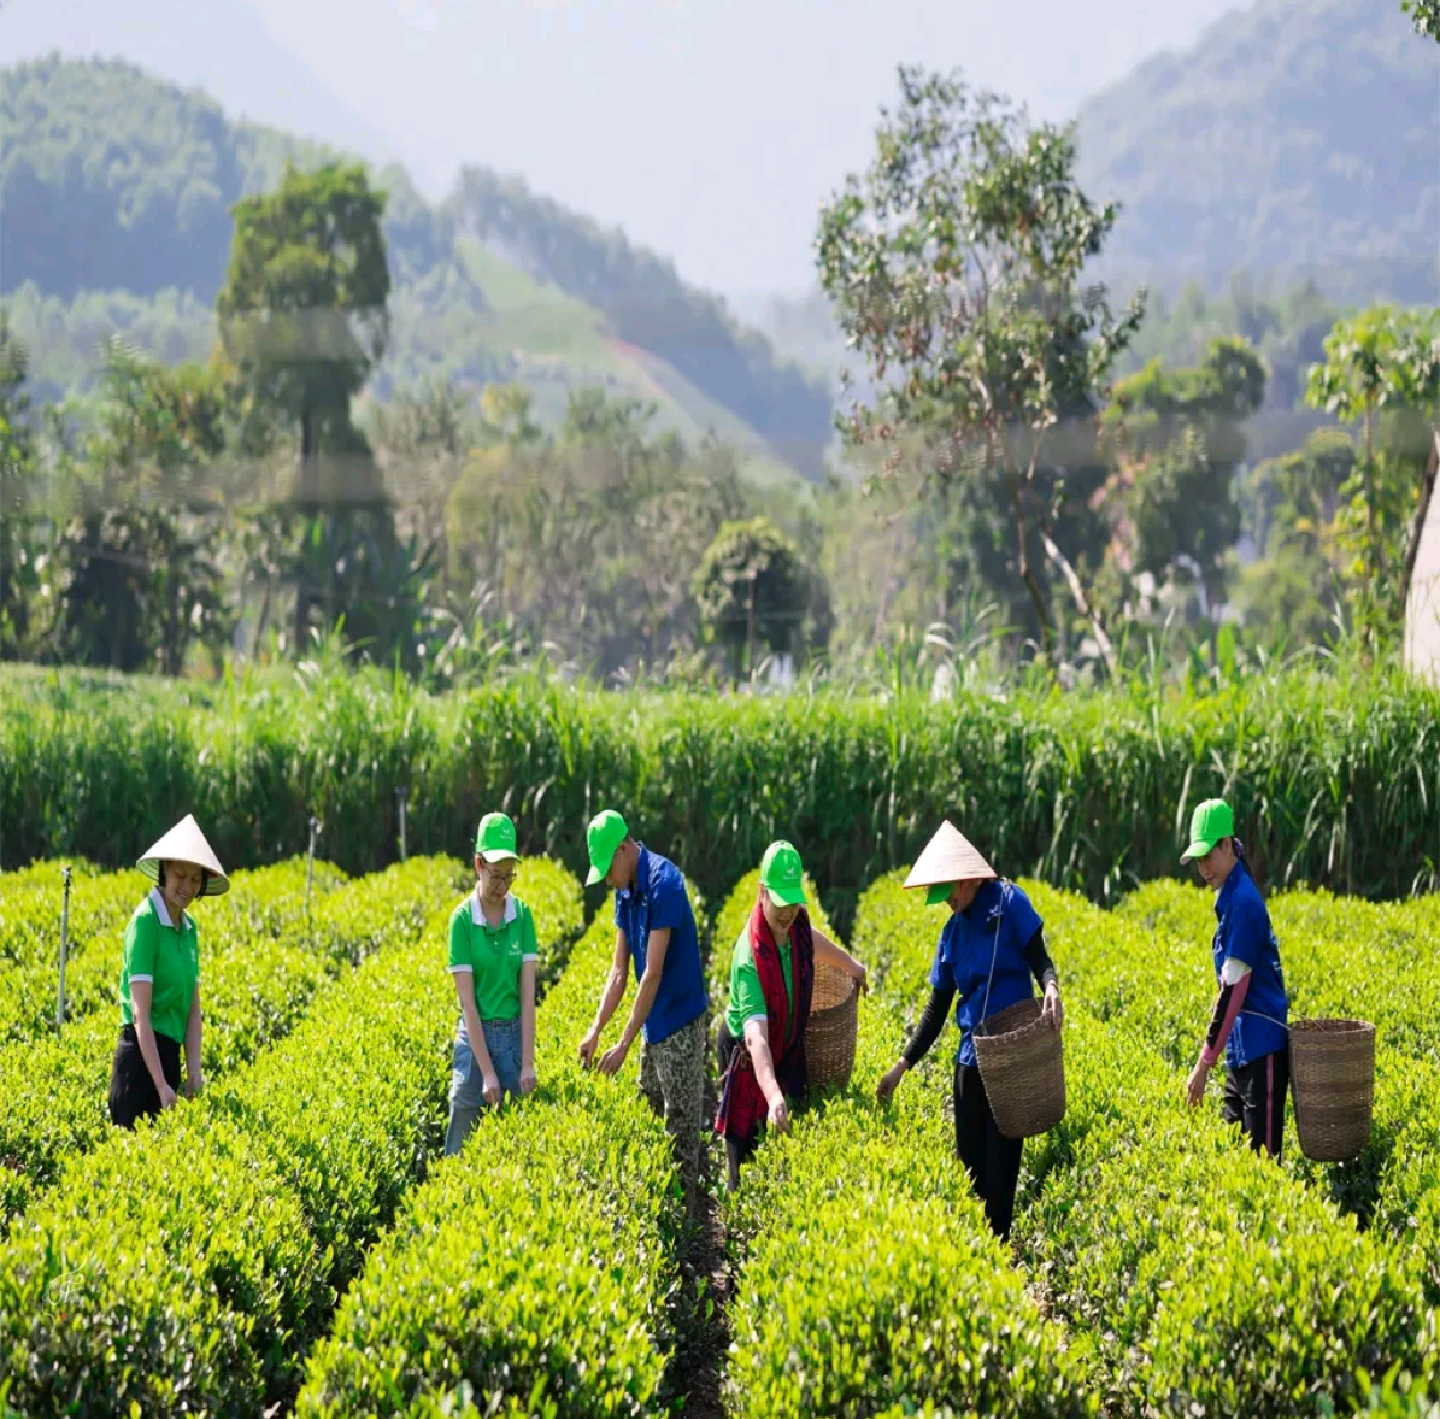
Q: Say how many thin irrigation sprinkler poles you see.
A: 3